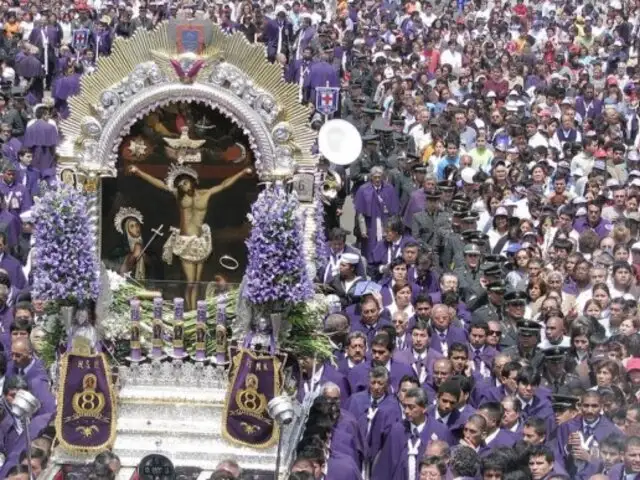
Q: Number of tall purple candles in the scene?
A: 5